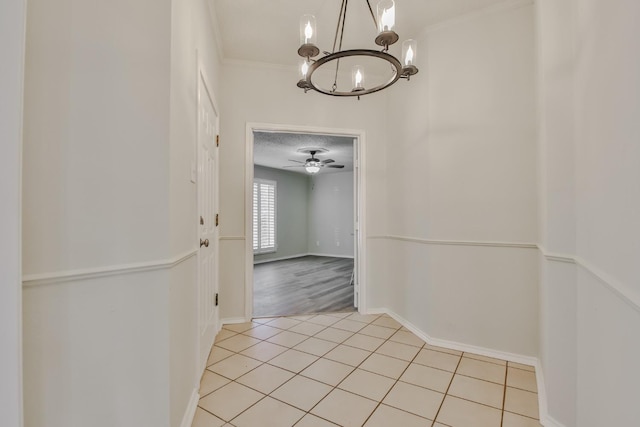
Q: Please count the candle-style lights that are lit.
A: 5